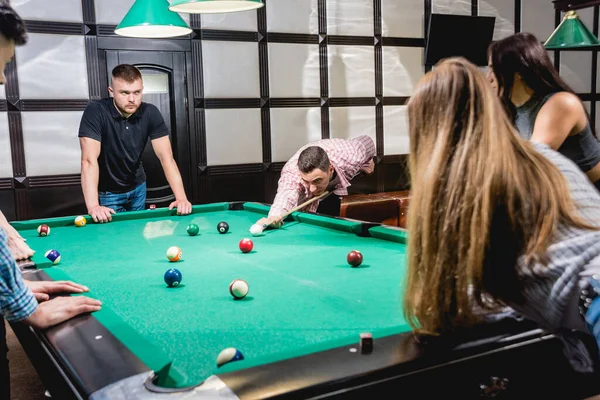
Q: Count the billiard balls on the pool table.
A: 12